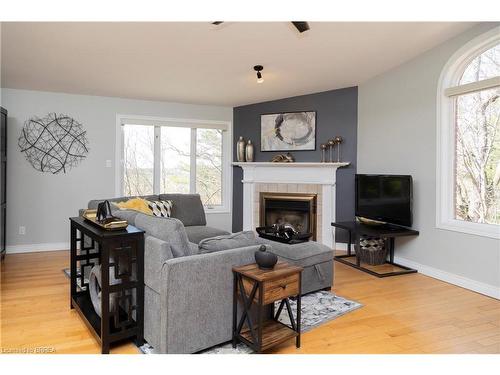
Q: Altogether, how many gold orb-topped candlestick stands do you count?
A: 3